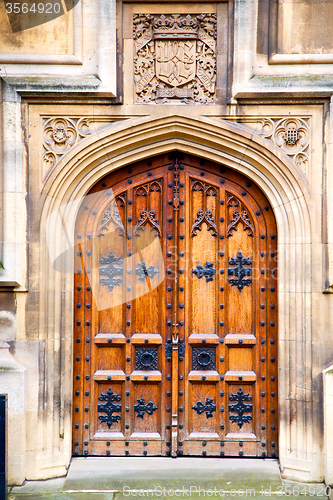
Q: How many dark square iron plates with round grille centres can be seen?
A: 2